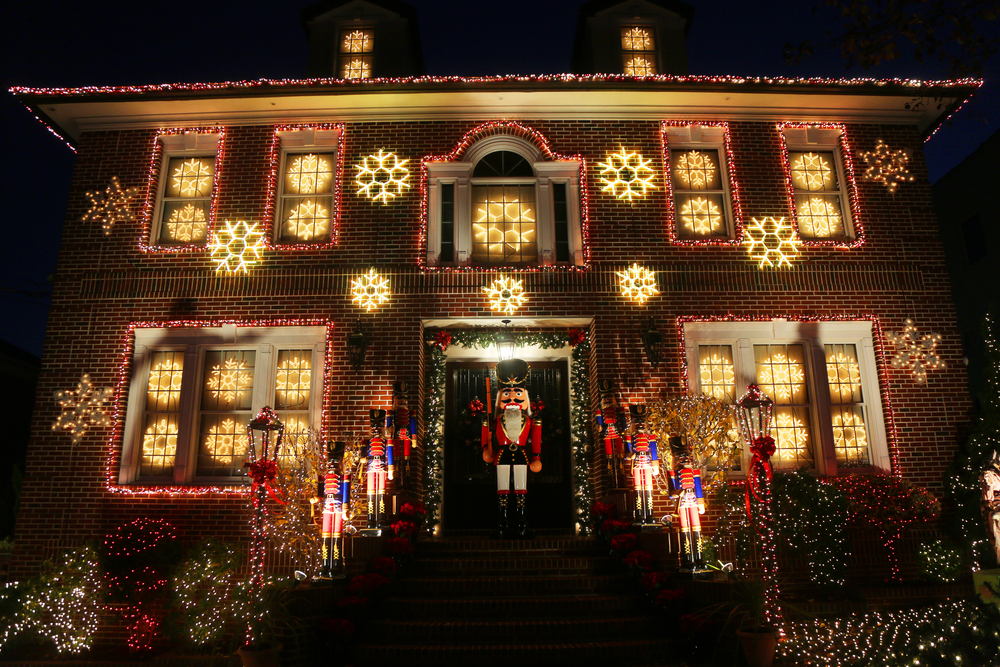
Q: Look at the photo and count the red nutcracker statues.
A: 7